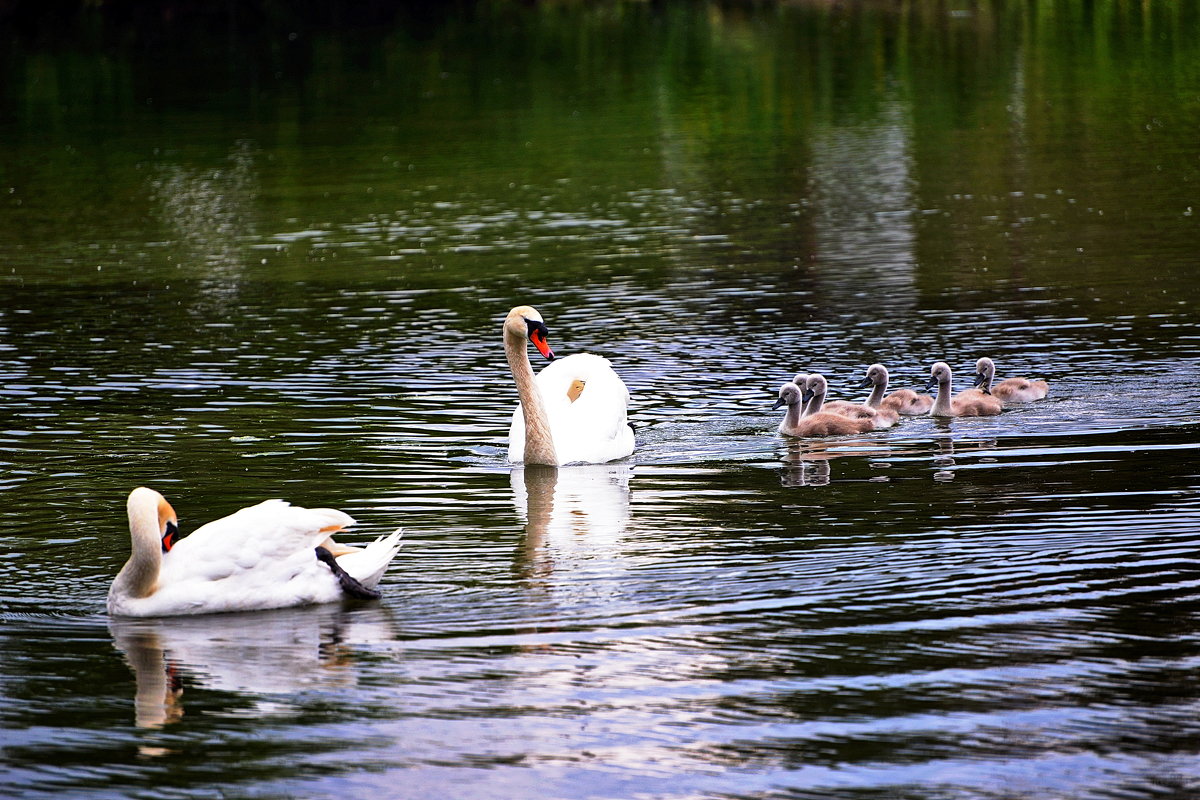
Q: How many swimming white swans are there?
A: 2